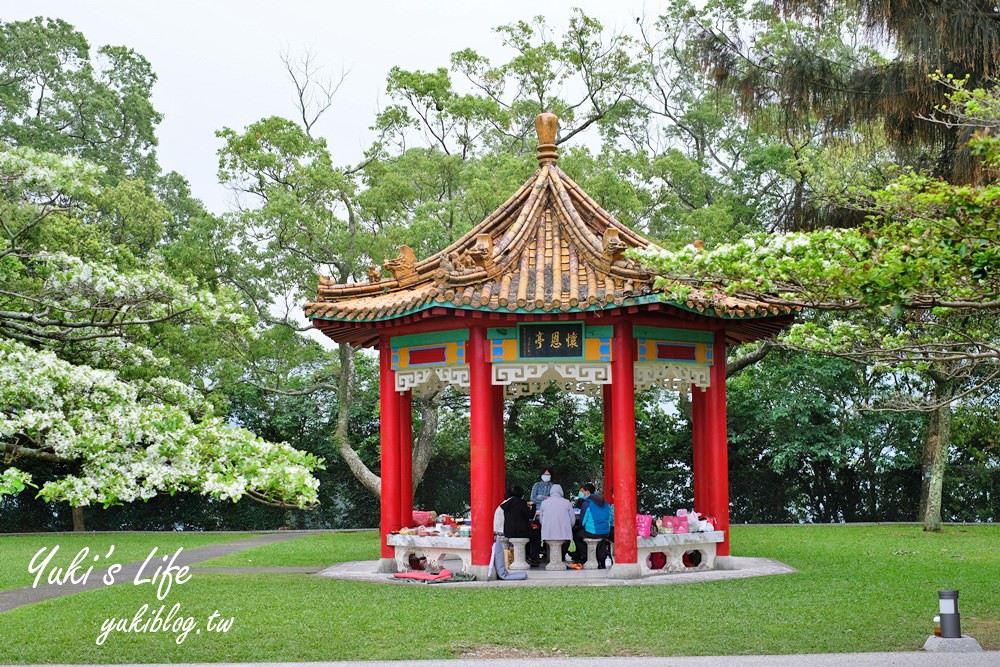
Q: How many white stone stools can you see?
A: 3